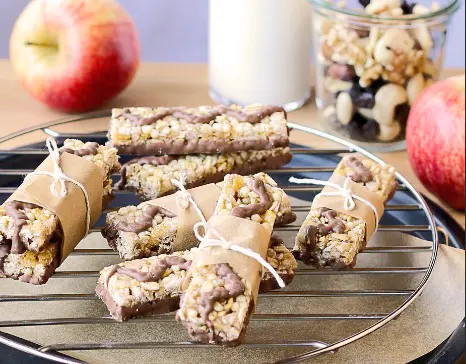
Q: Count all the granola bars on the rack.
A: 8